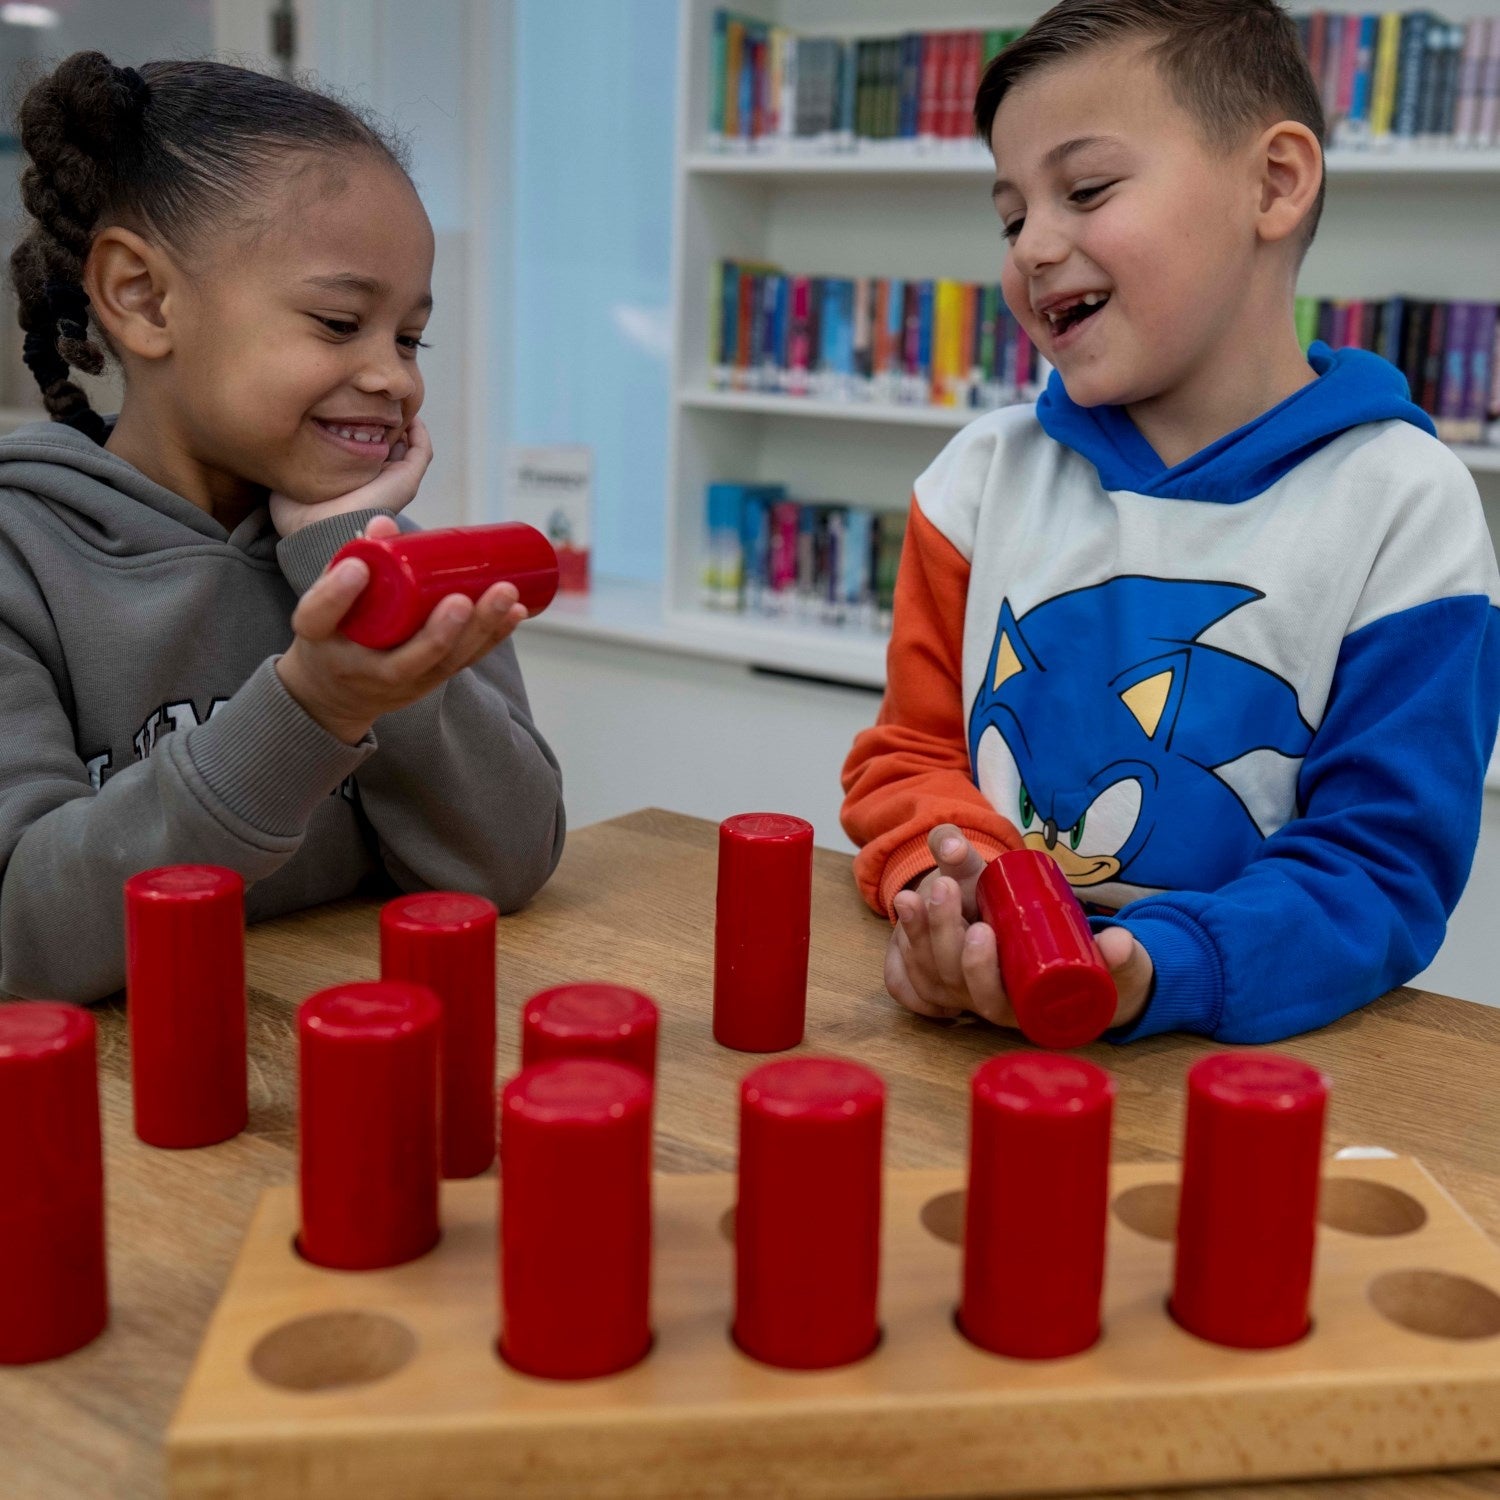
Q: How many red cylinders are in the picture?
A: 12